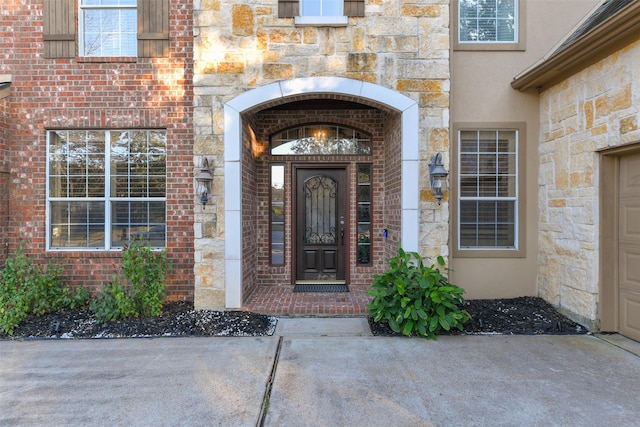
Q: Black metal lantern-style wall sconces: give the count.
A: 2